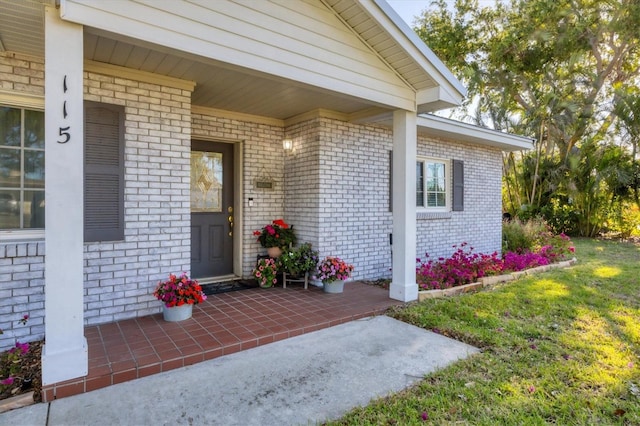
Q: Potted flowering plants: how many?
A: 5